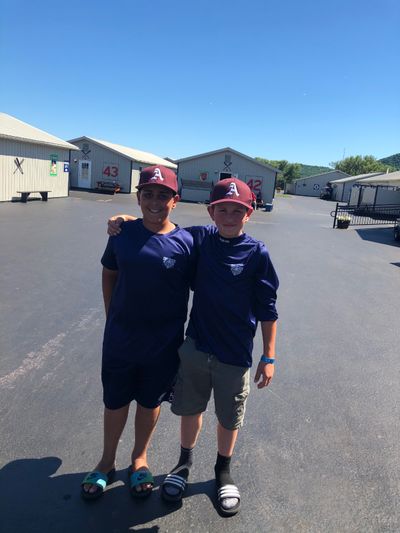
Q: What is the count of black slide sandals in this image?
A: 2